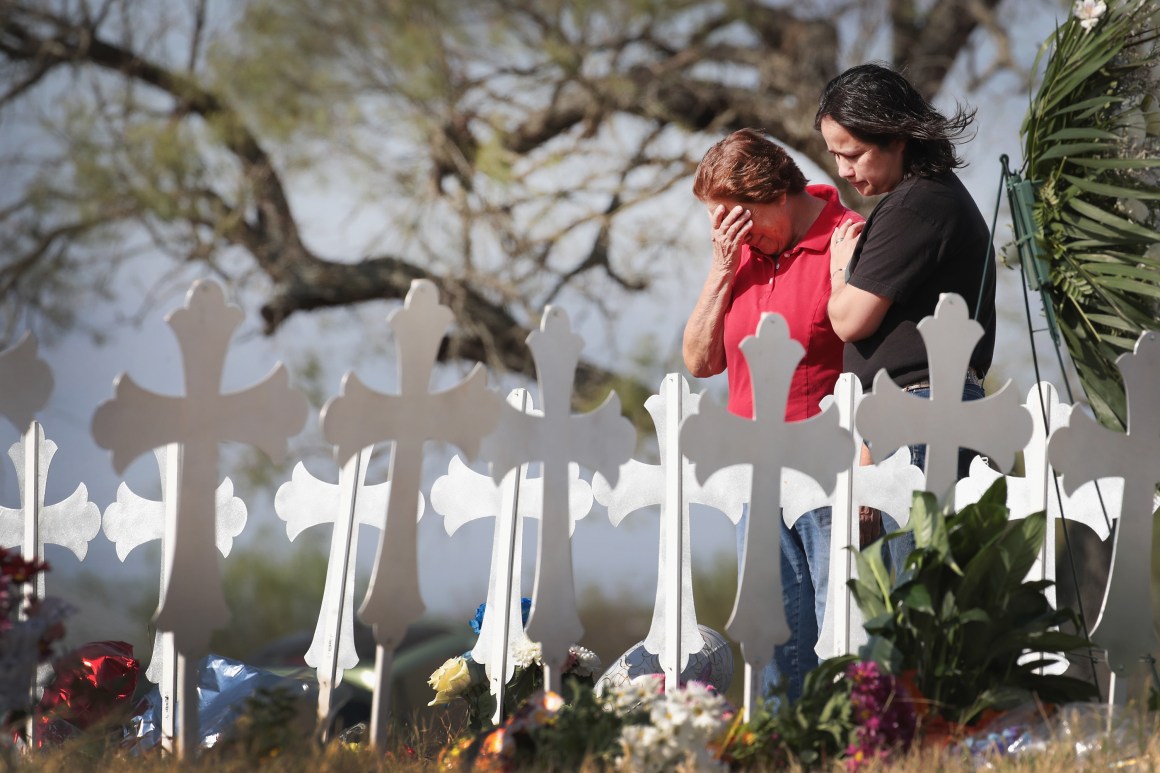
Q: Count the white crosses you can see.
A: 14